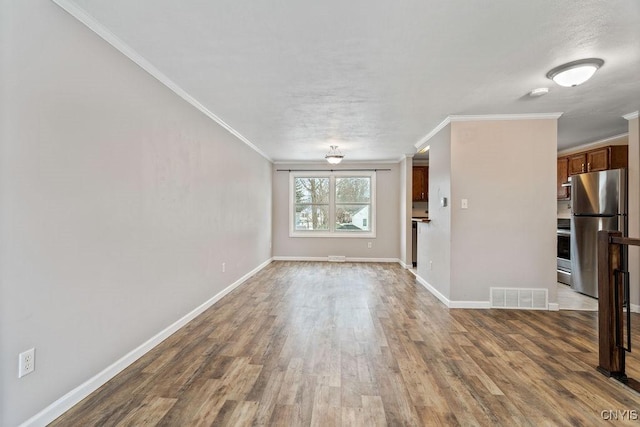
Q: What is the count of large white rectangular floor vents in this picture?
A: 1